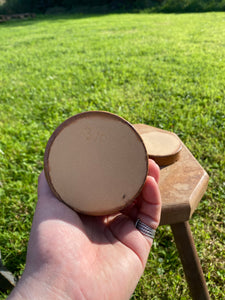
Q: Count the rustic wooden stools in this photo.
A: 1